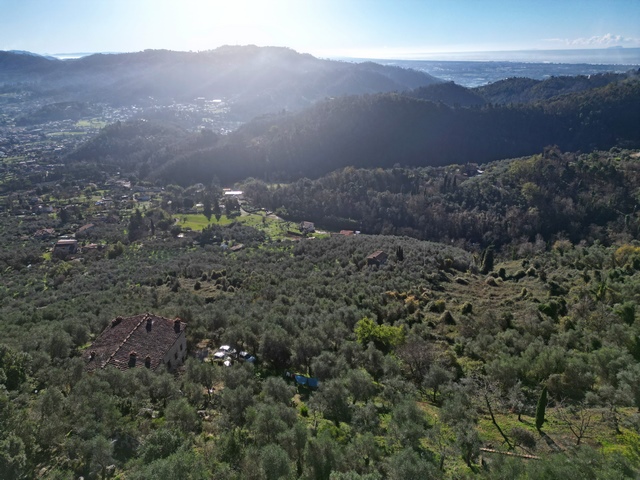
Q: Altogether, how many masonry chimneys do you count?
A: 6